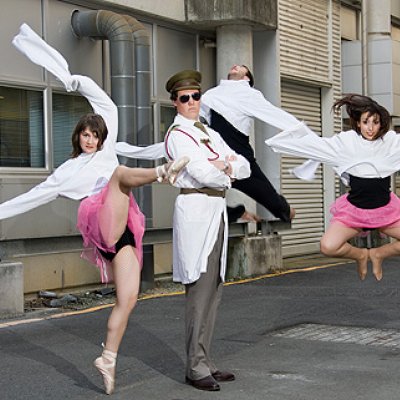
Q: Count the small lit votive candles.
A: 0